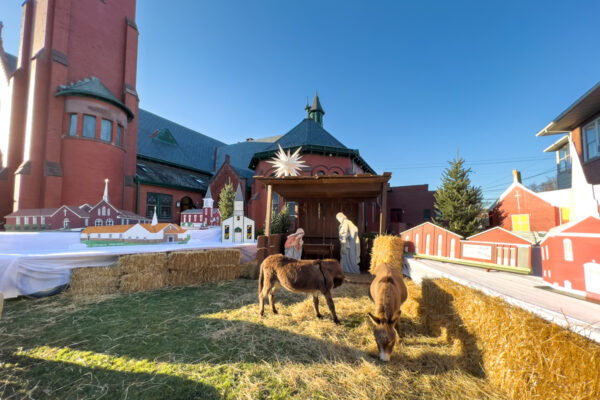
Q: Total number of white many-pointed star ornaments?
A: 1